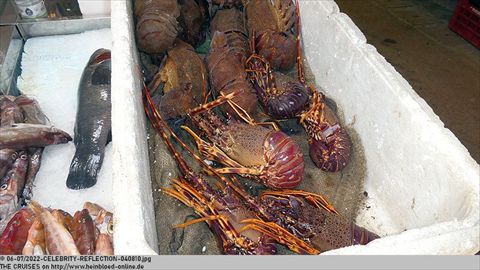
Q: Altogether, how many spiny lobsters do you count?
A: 5